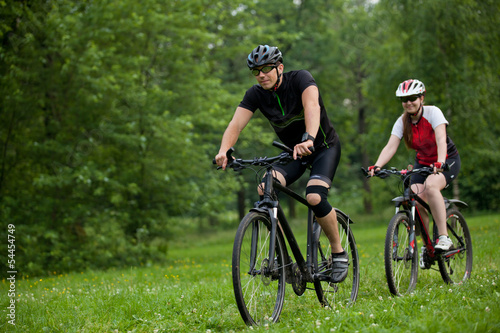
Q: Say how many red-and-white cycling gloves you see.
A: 2